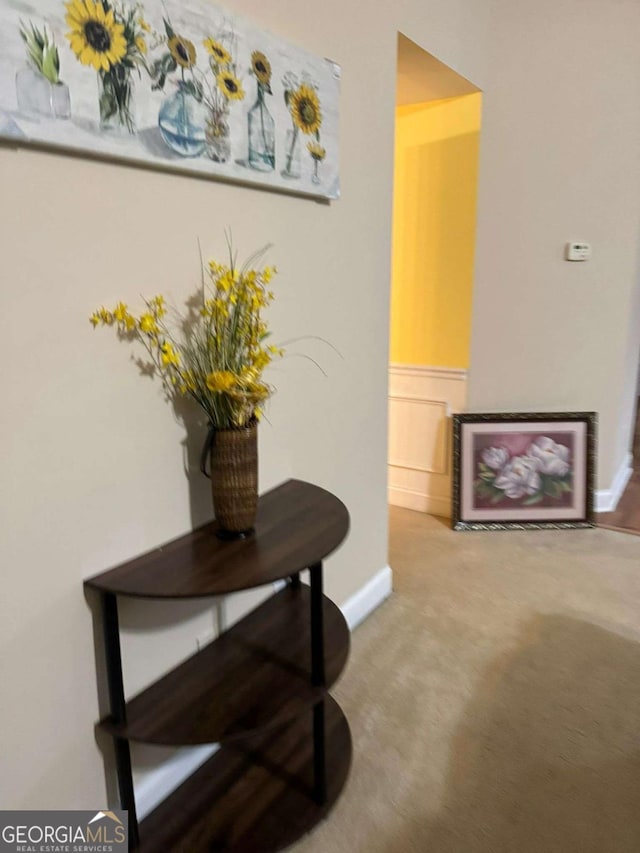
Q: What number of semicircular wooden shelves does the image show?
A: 3